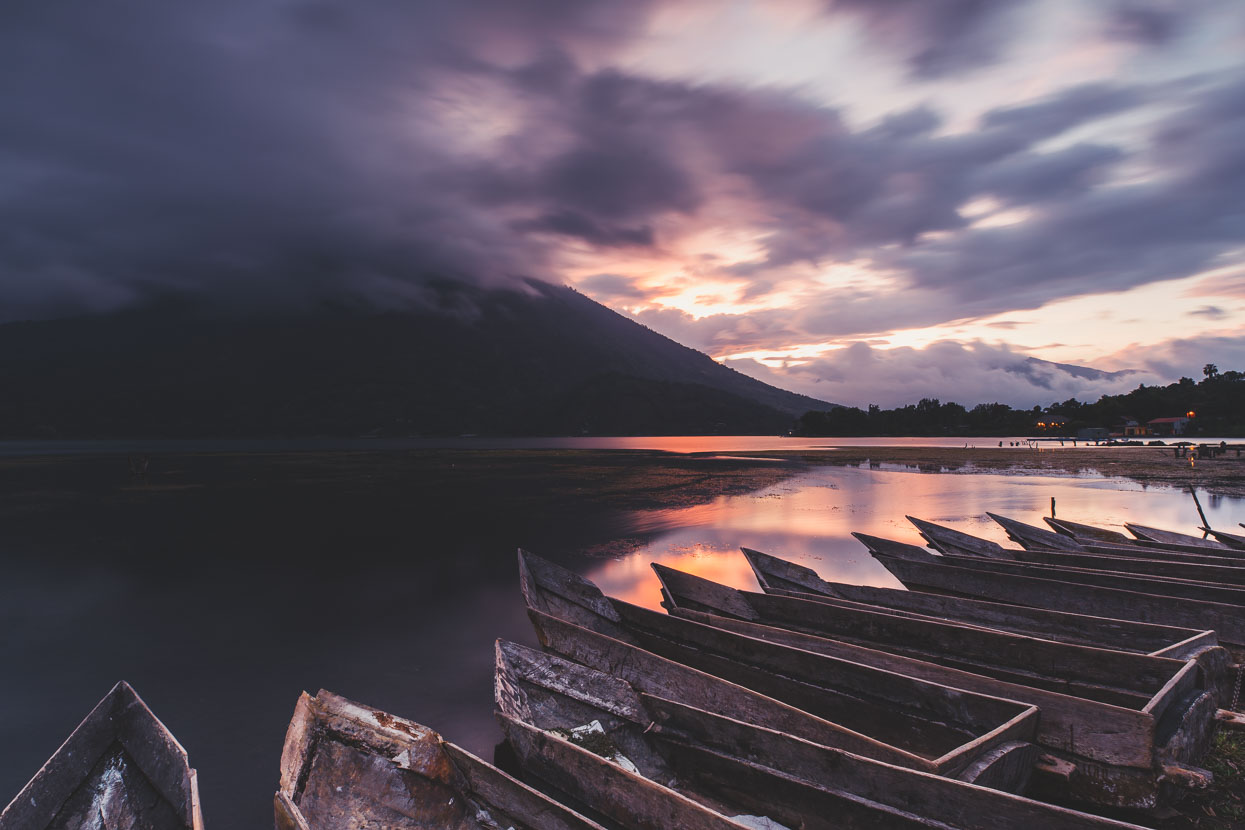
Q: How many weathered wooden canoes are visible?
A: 12